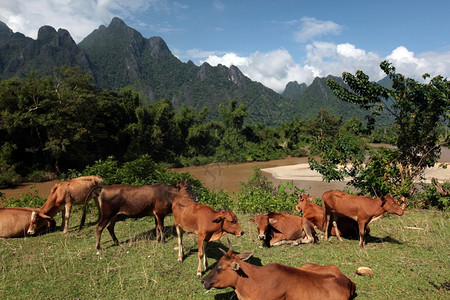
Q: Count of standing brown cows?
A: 4